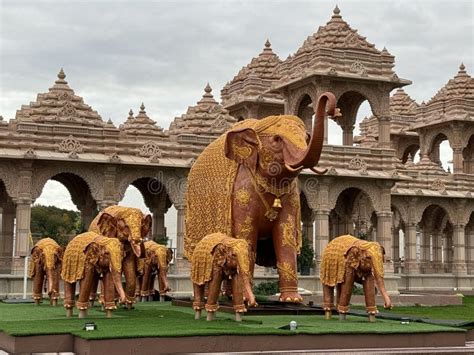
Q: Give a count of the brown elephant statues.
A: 7